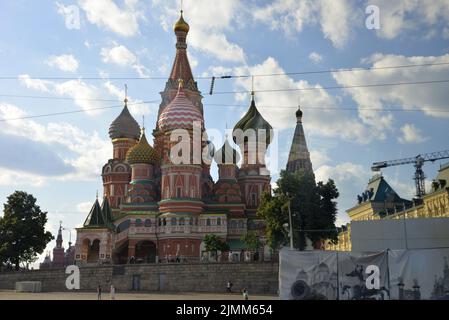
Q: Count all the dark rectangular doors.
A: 2